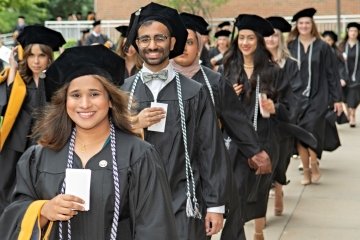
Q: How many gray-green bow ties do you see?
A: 1